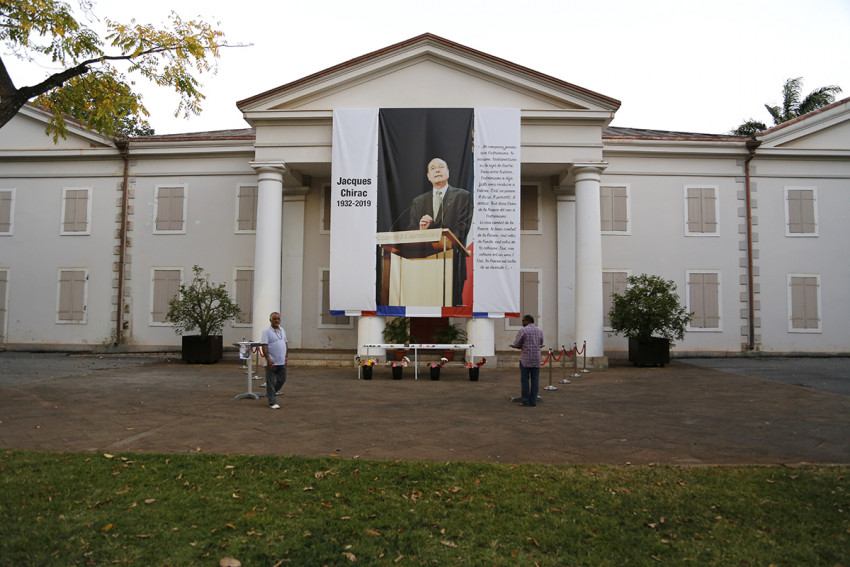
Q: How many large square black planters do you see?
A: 2